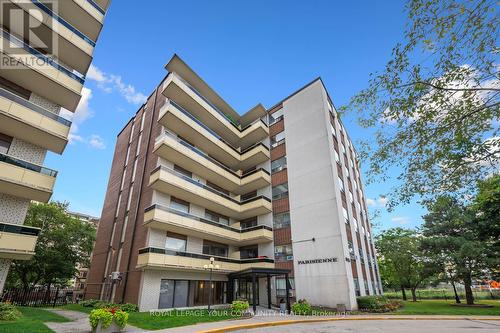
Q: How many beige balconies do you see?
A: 12